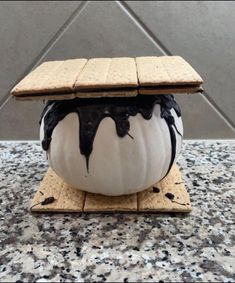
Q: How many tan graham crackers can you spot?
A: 9